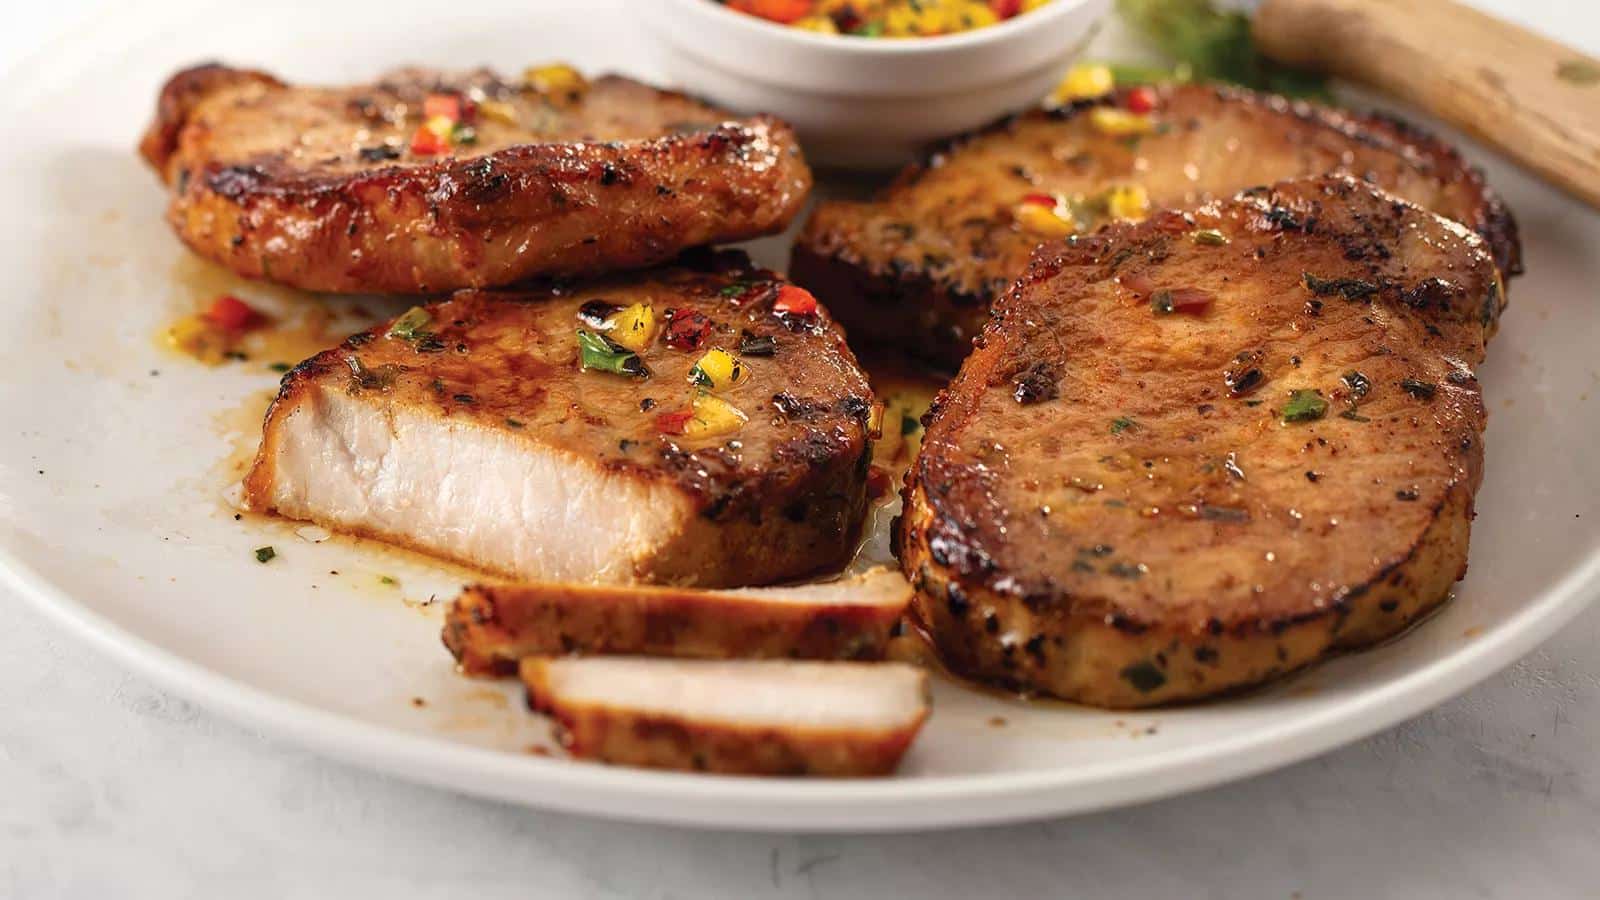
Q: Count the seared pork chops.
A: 4